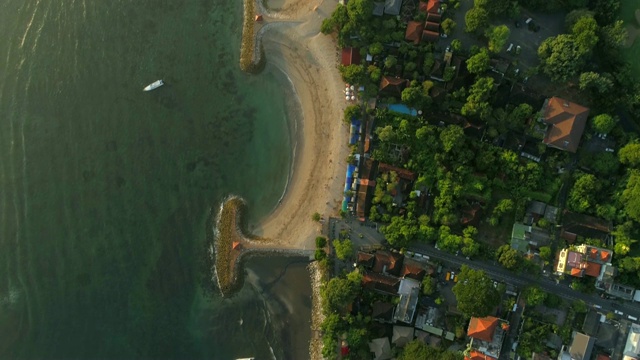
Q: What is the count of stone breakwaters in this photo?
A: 2